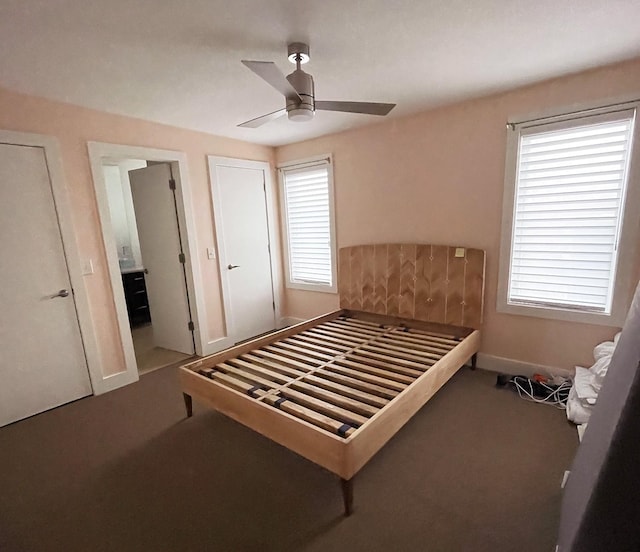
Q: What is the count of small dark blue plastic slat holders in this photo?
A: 8